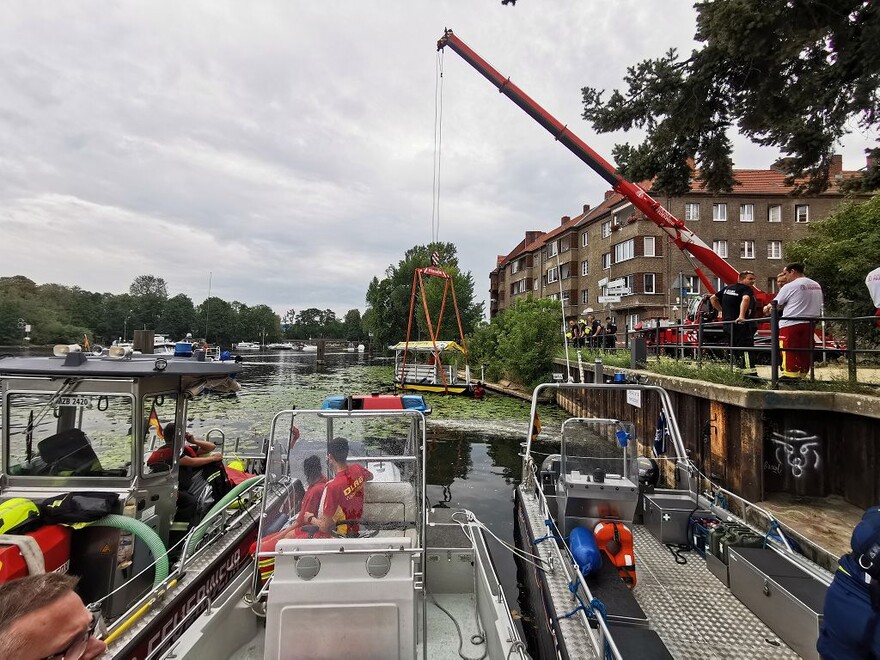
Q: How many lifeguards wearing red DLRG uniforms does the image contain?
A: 2